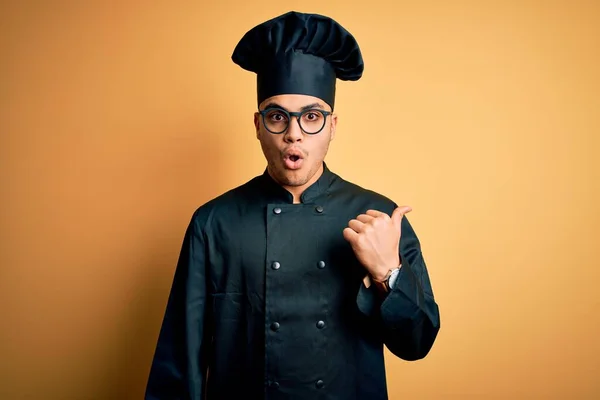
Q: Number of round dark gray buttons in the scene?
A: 8